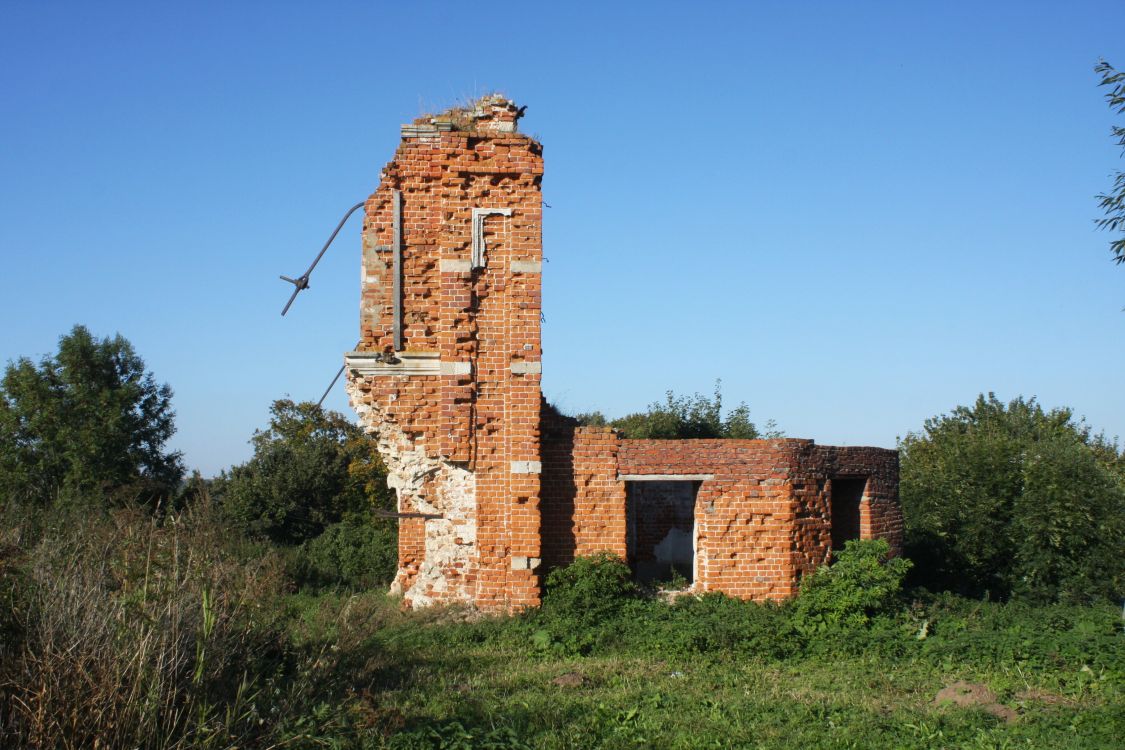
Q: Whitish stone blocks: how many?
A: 6